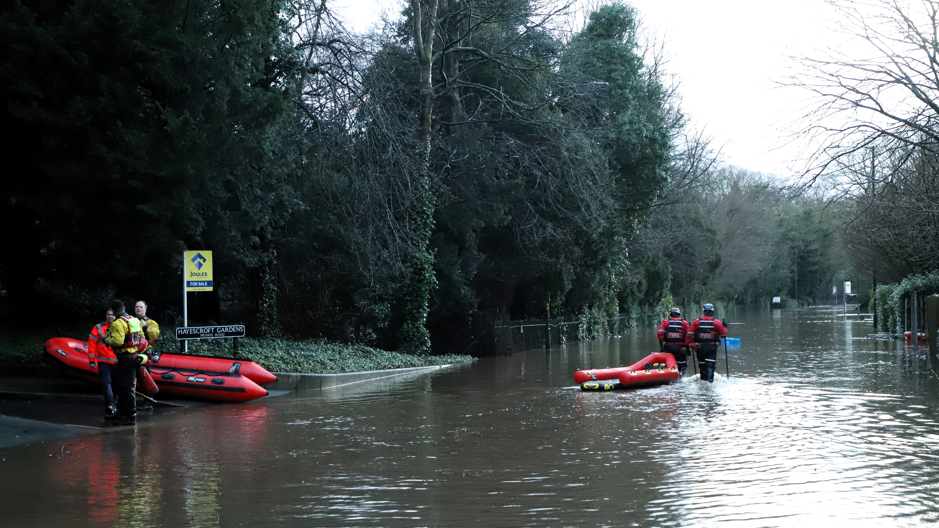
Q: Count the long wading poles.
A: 2